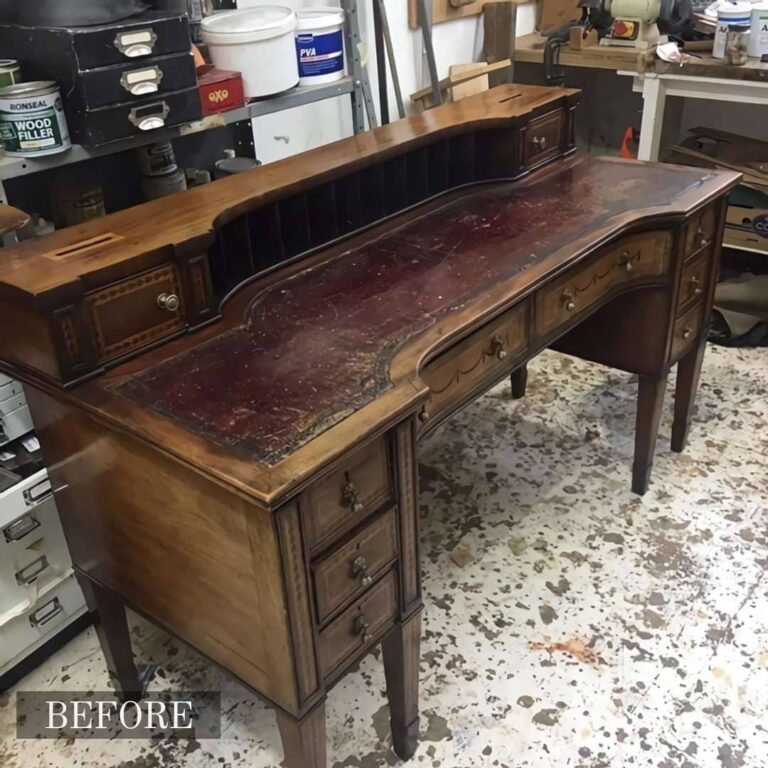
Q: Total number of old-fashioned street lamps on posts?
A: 0